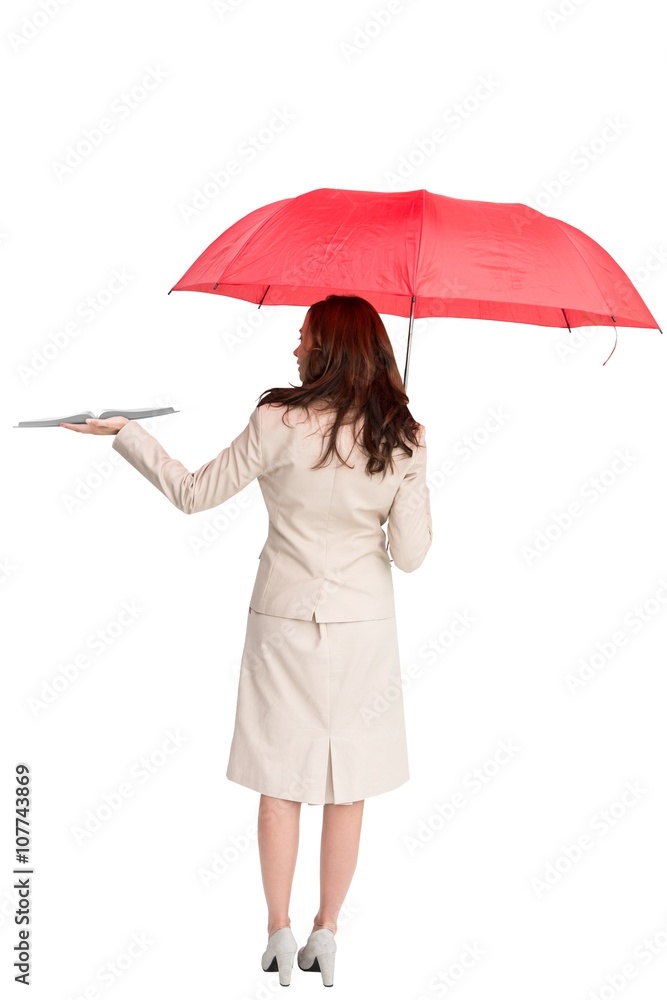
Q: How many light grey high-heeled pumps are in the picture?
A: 2